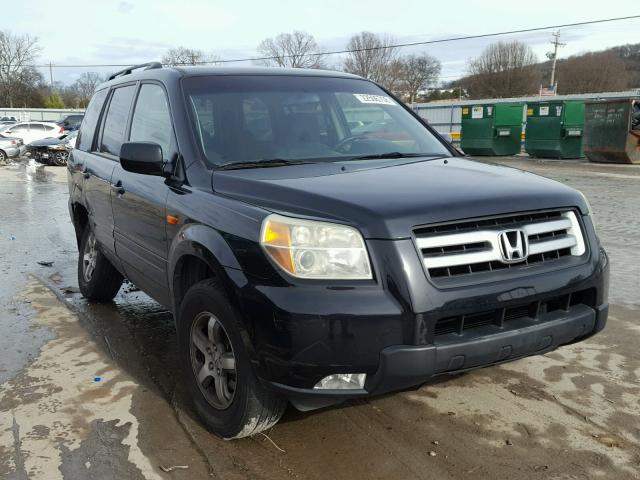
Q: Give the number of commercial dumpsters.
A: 3